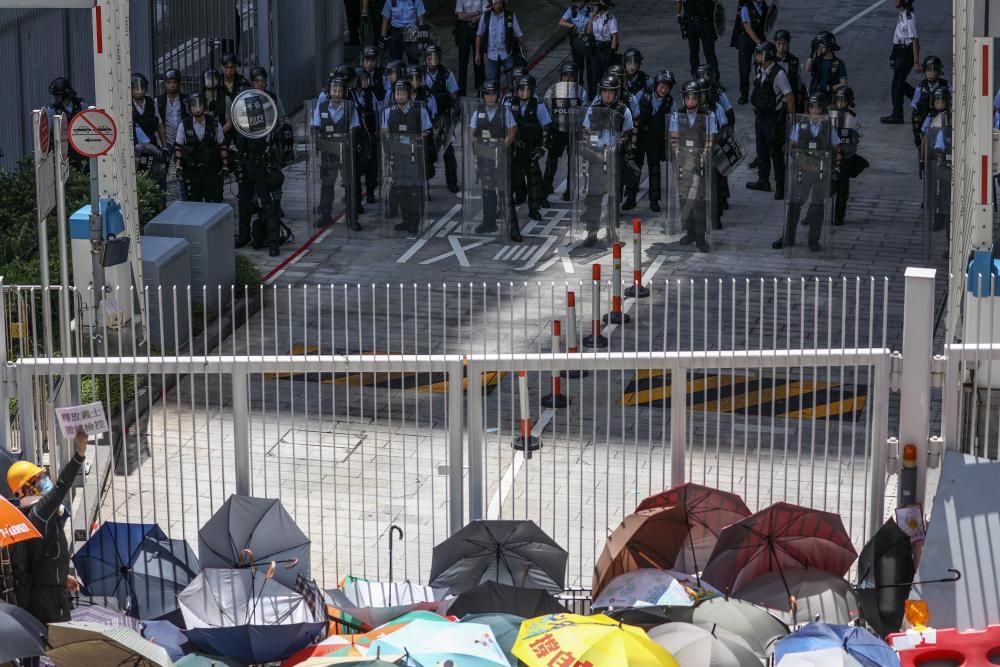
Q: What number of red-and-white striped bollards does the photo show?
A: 6